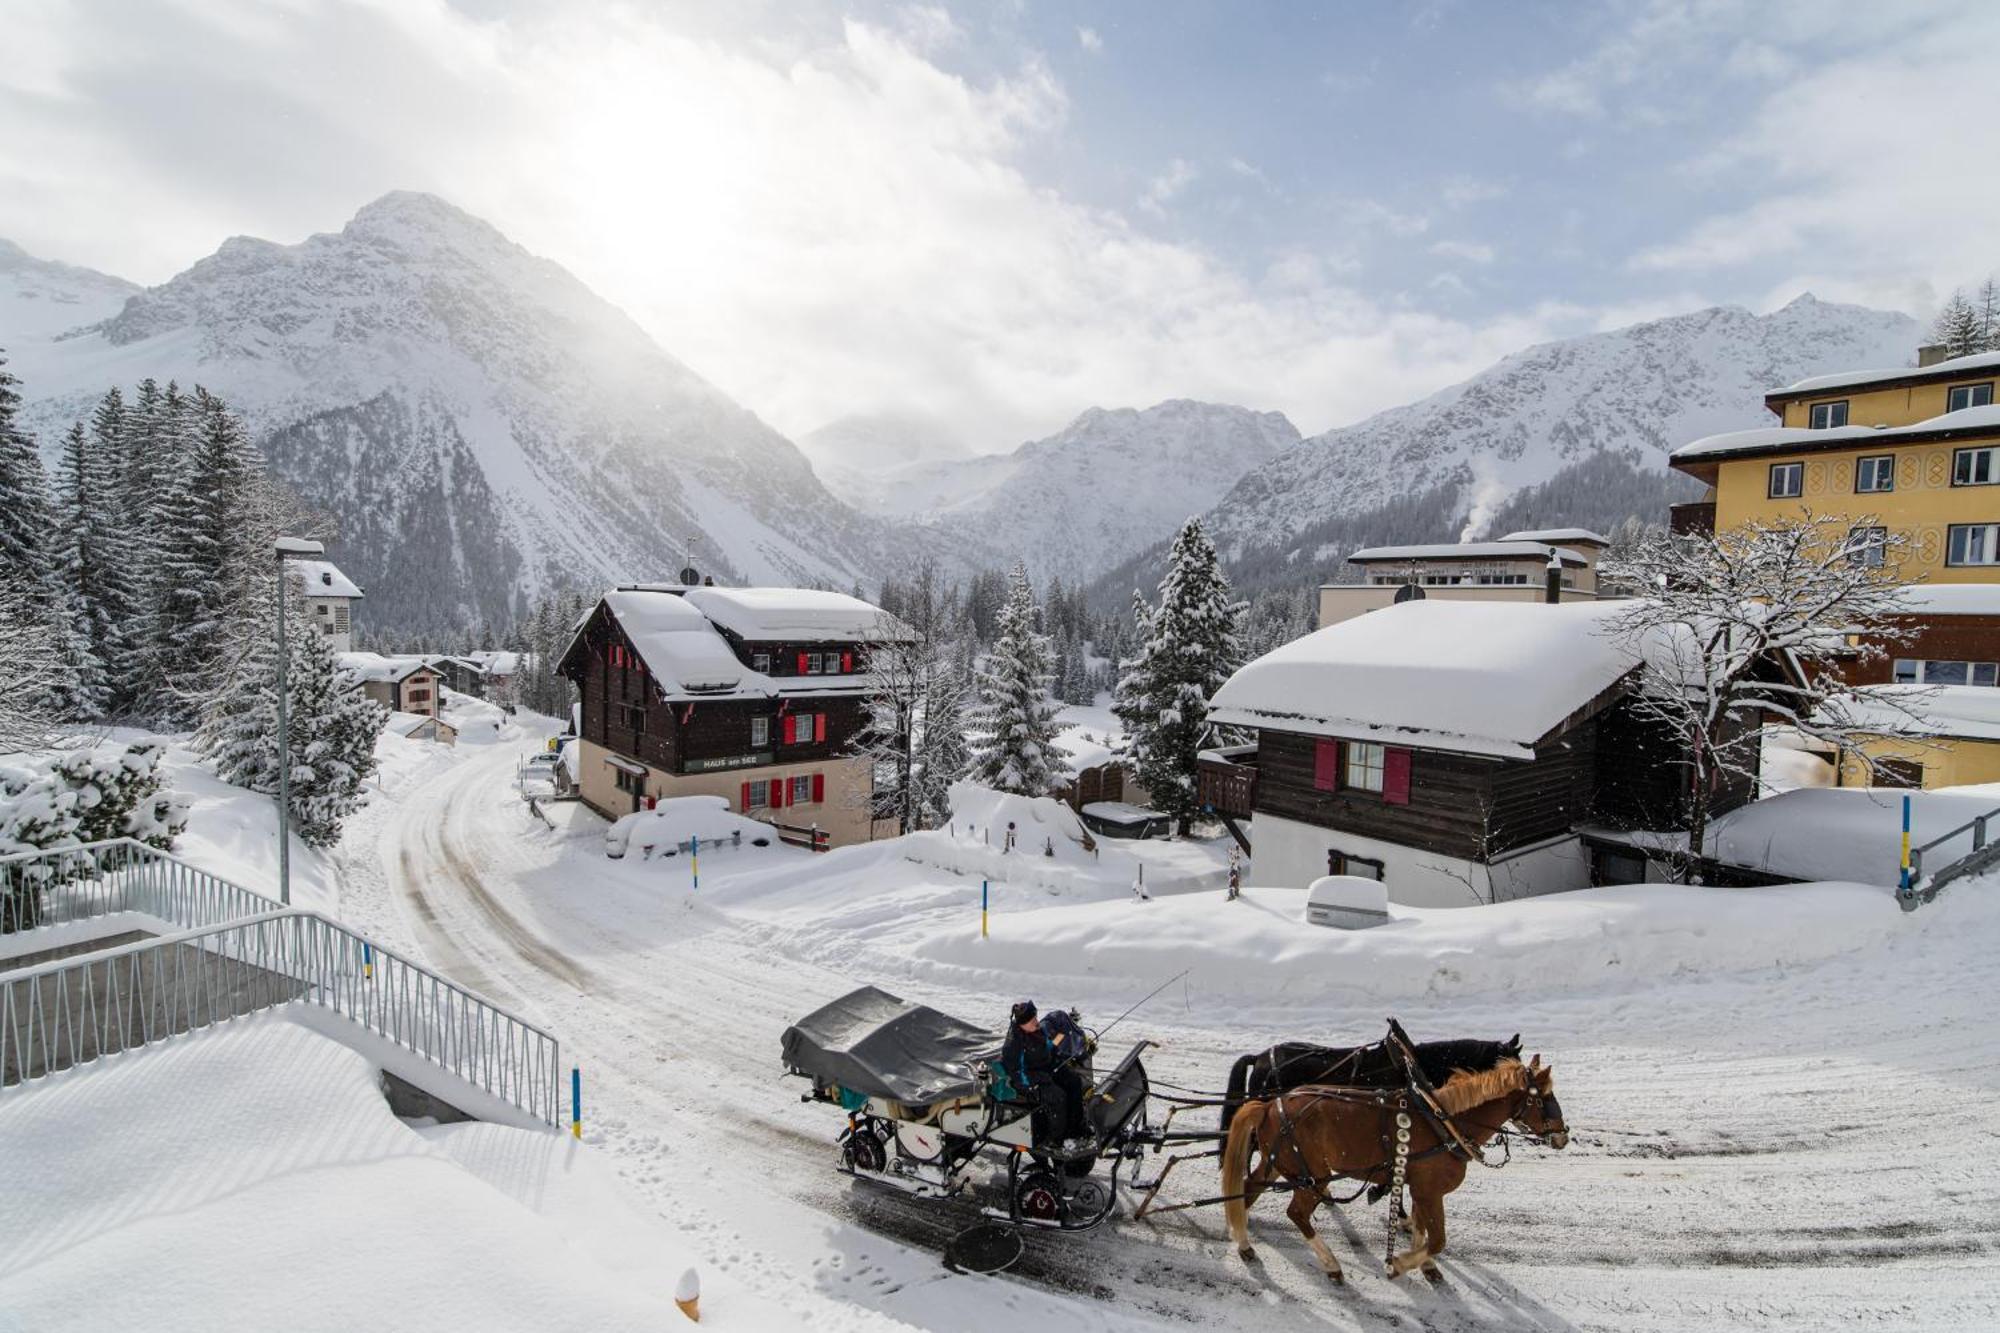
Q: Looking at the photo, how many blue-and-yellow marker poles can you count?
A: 5